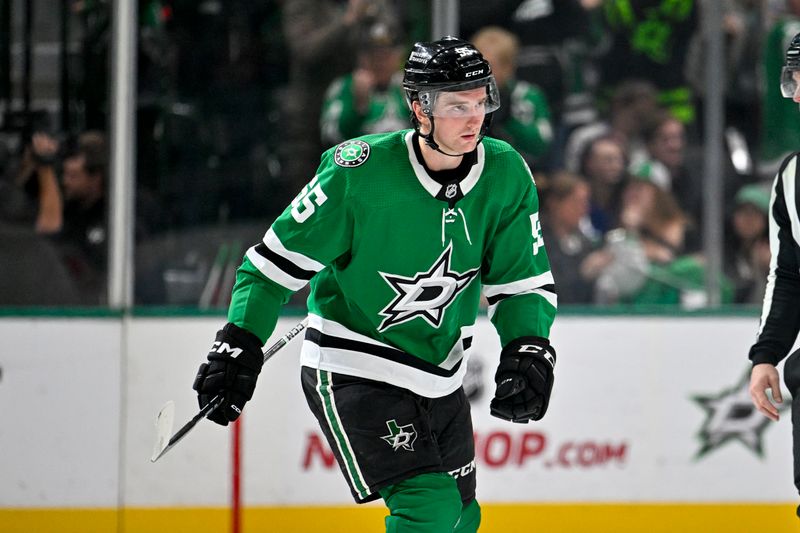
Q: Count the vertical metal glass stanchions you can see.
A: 3